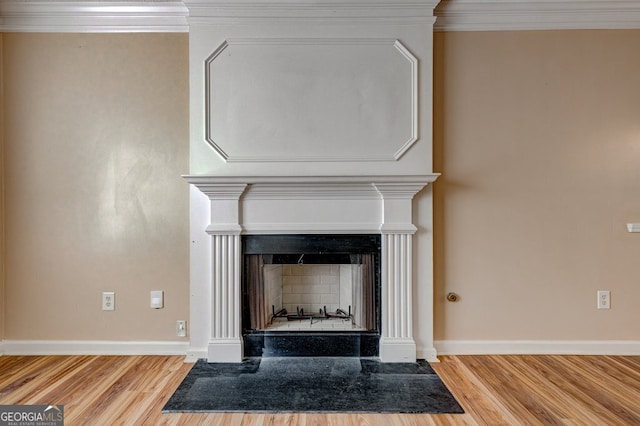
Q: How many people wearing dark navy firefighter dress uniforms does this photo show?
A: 0